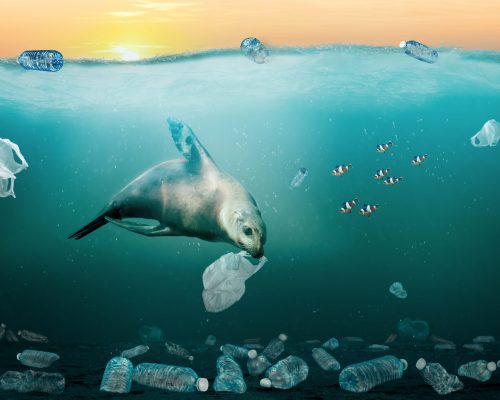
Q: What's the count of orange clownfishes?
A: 7